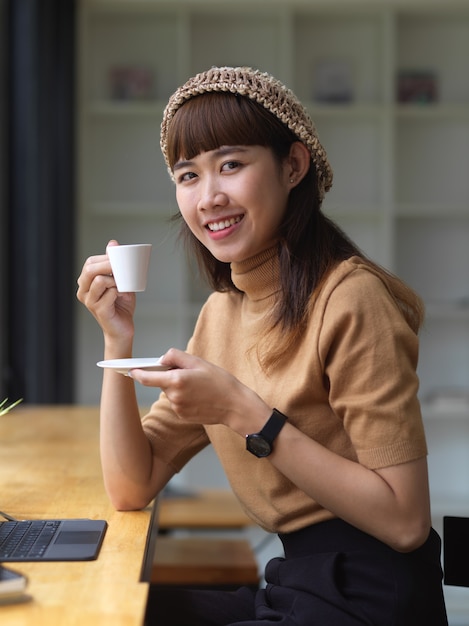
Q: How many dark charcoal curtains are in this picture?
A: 1